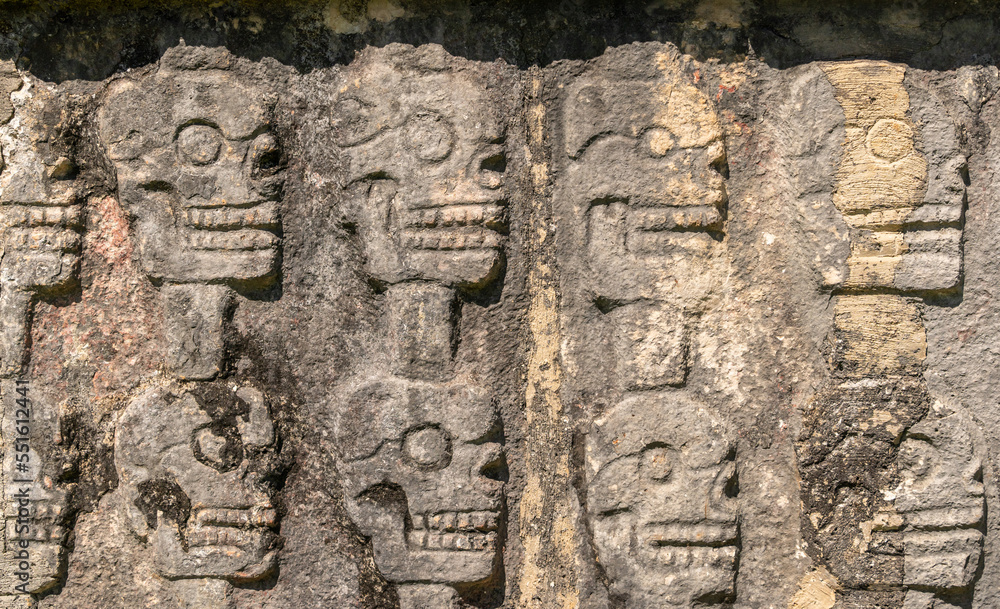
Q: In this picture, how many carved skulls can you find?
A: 10